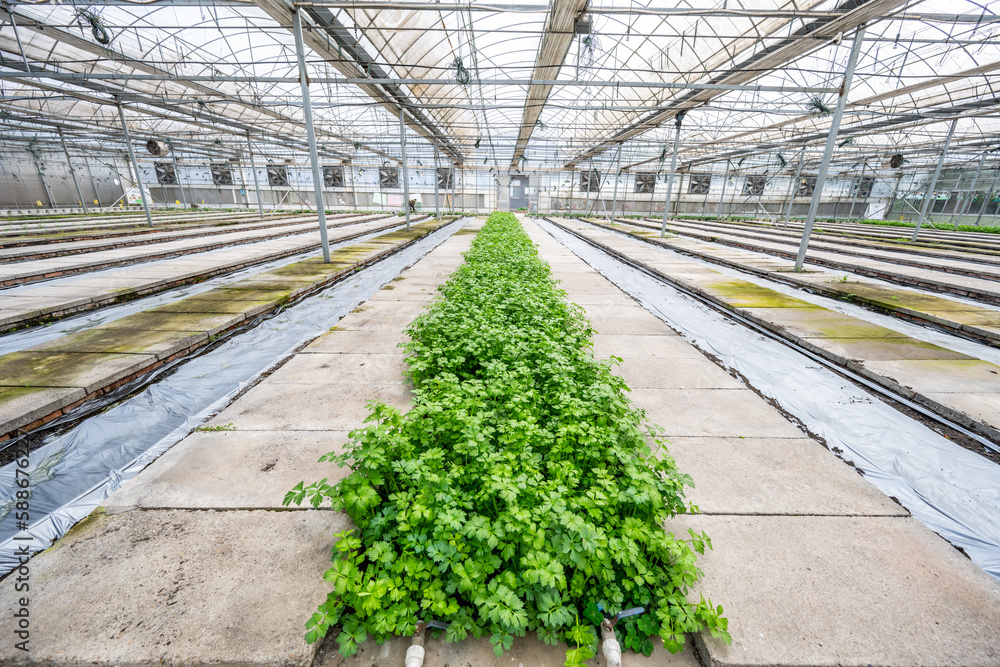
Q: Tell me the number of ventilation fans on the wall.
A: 12